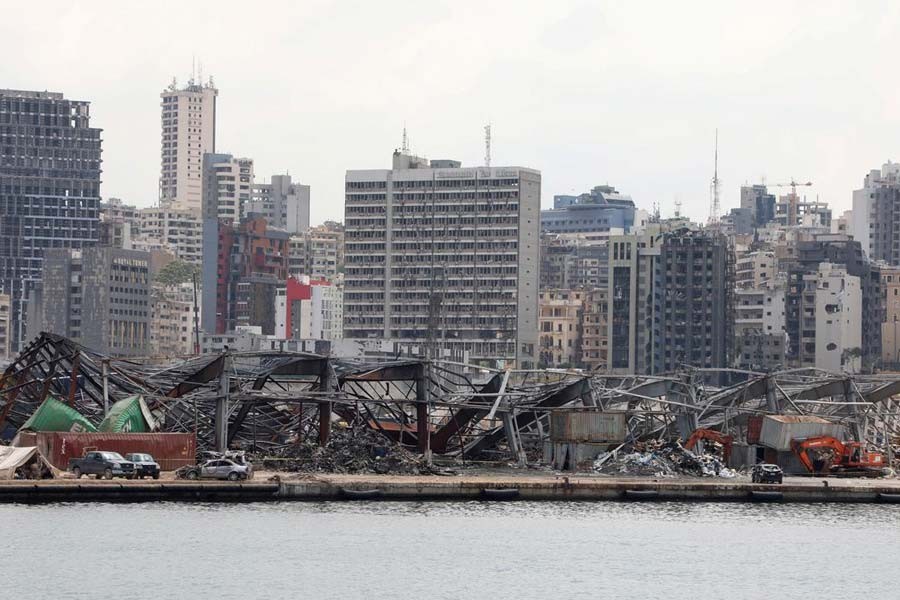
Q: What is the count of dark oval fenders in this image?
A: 5